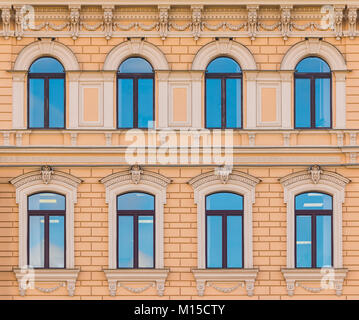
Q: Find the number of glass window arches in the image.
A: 8